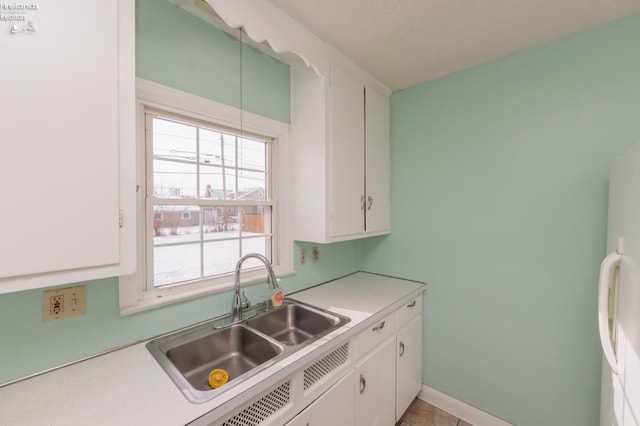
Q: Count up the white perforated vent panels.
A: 2